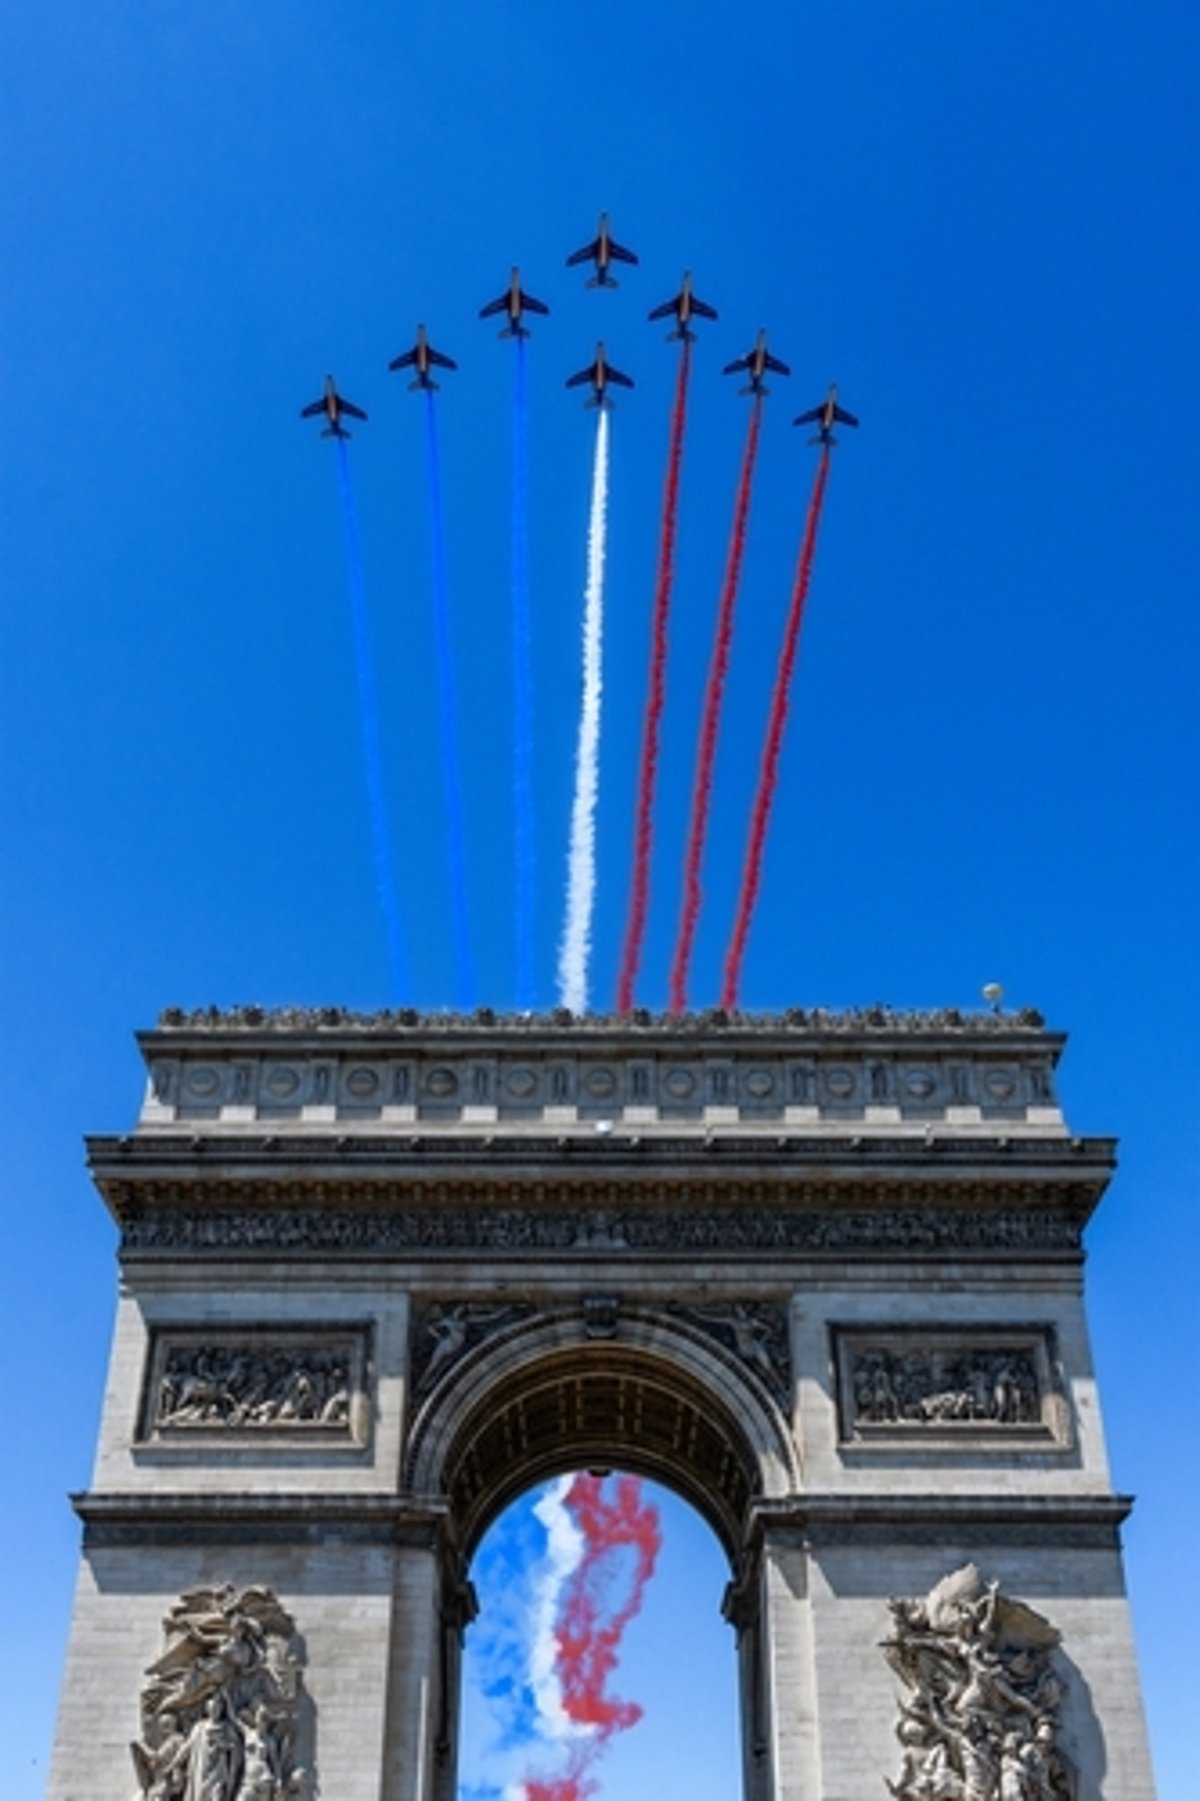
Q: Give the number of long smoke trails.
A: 7